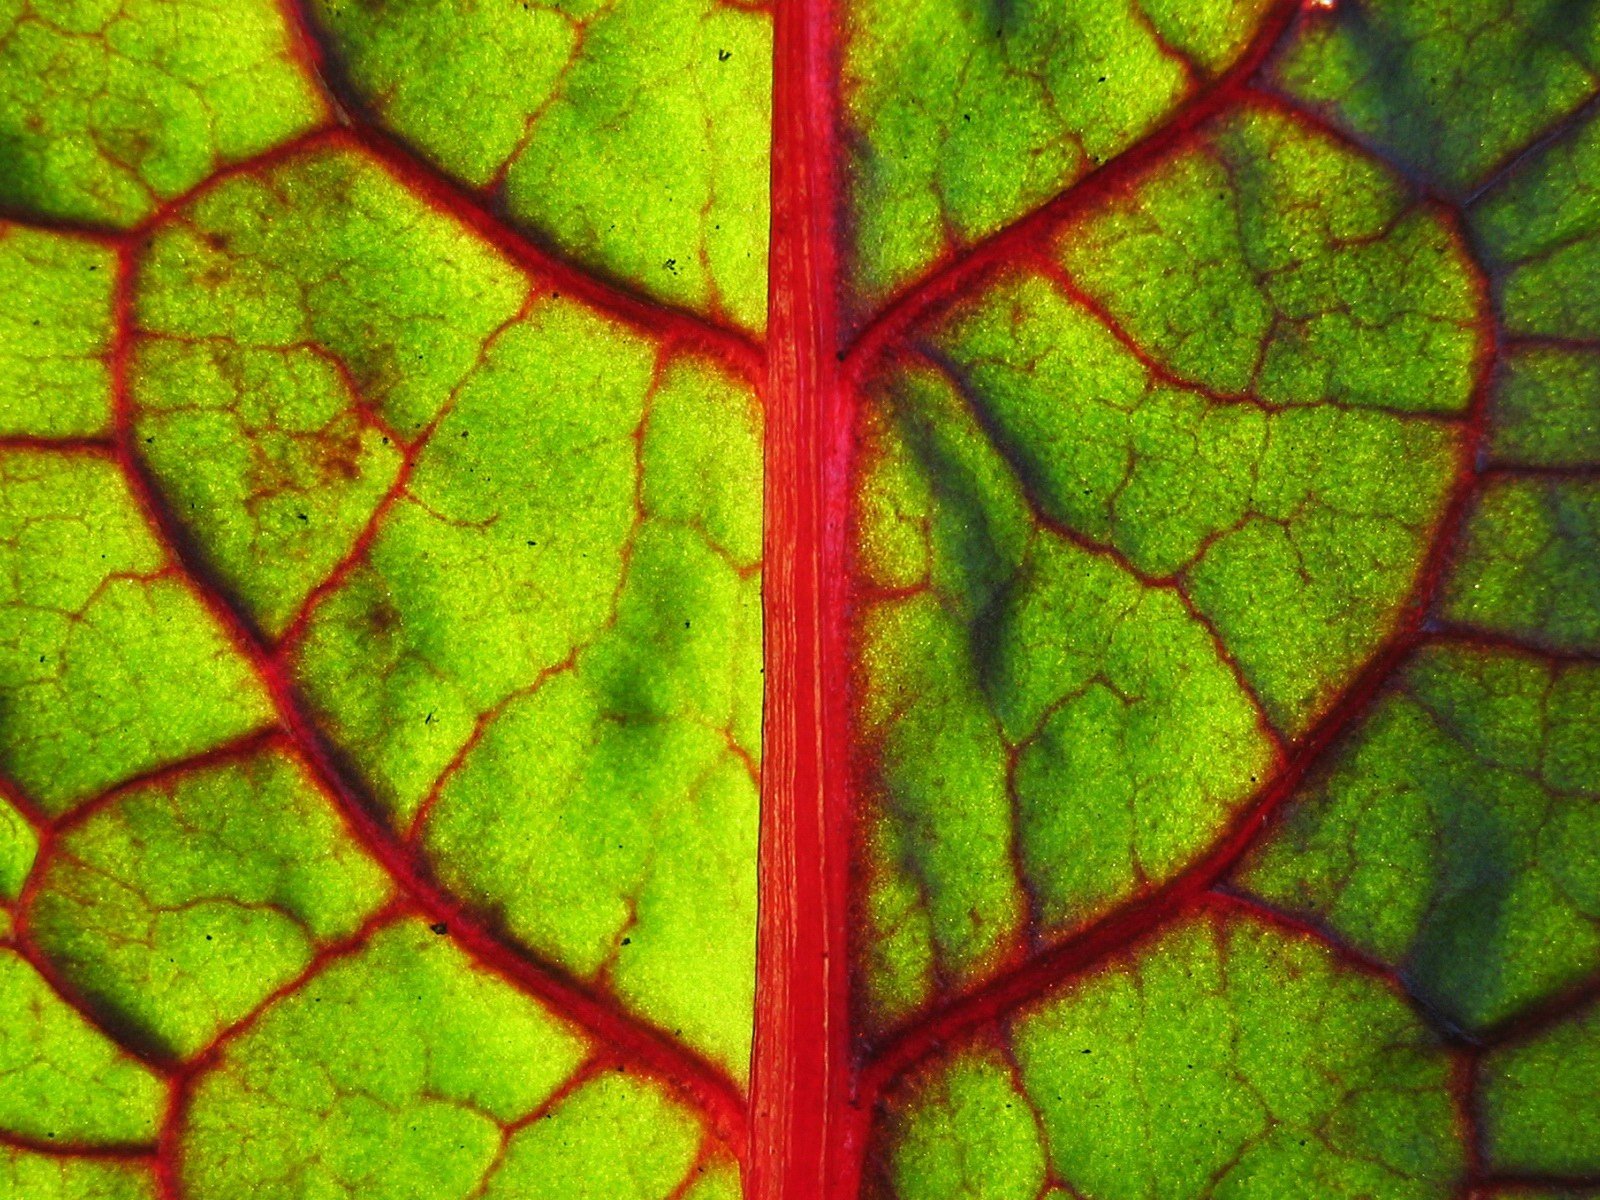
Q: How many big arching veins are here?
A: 4